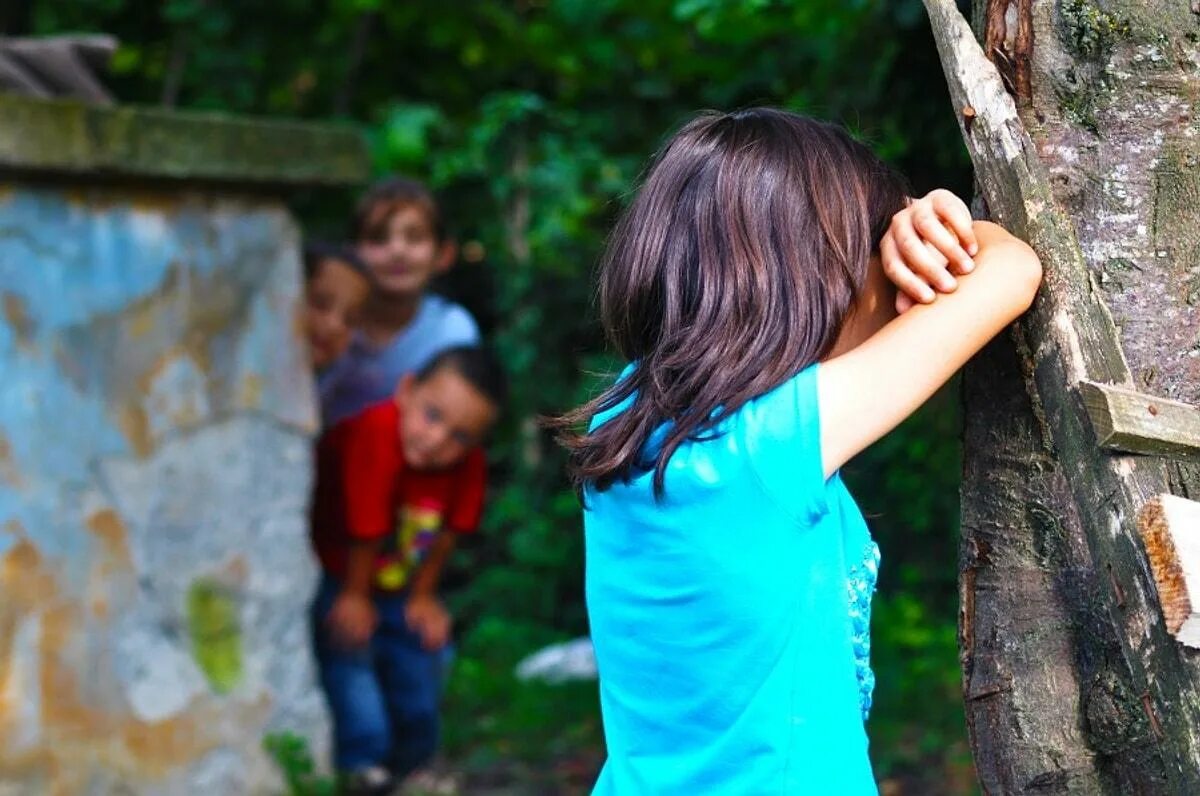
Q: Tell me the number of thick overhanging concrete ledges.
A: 1